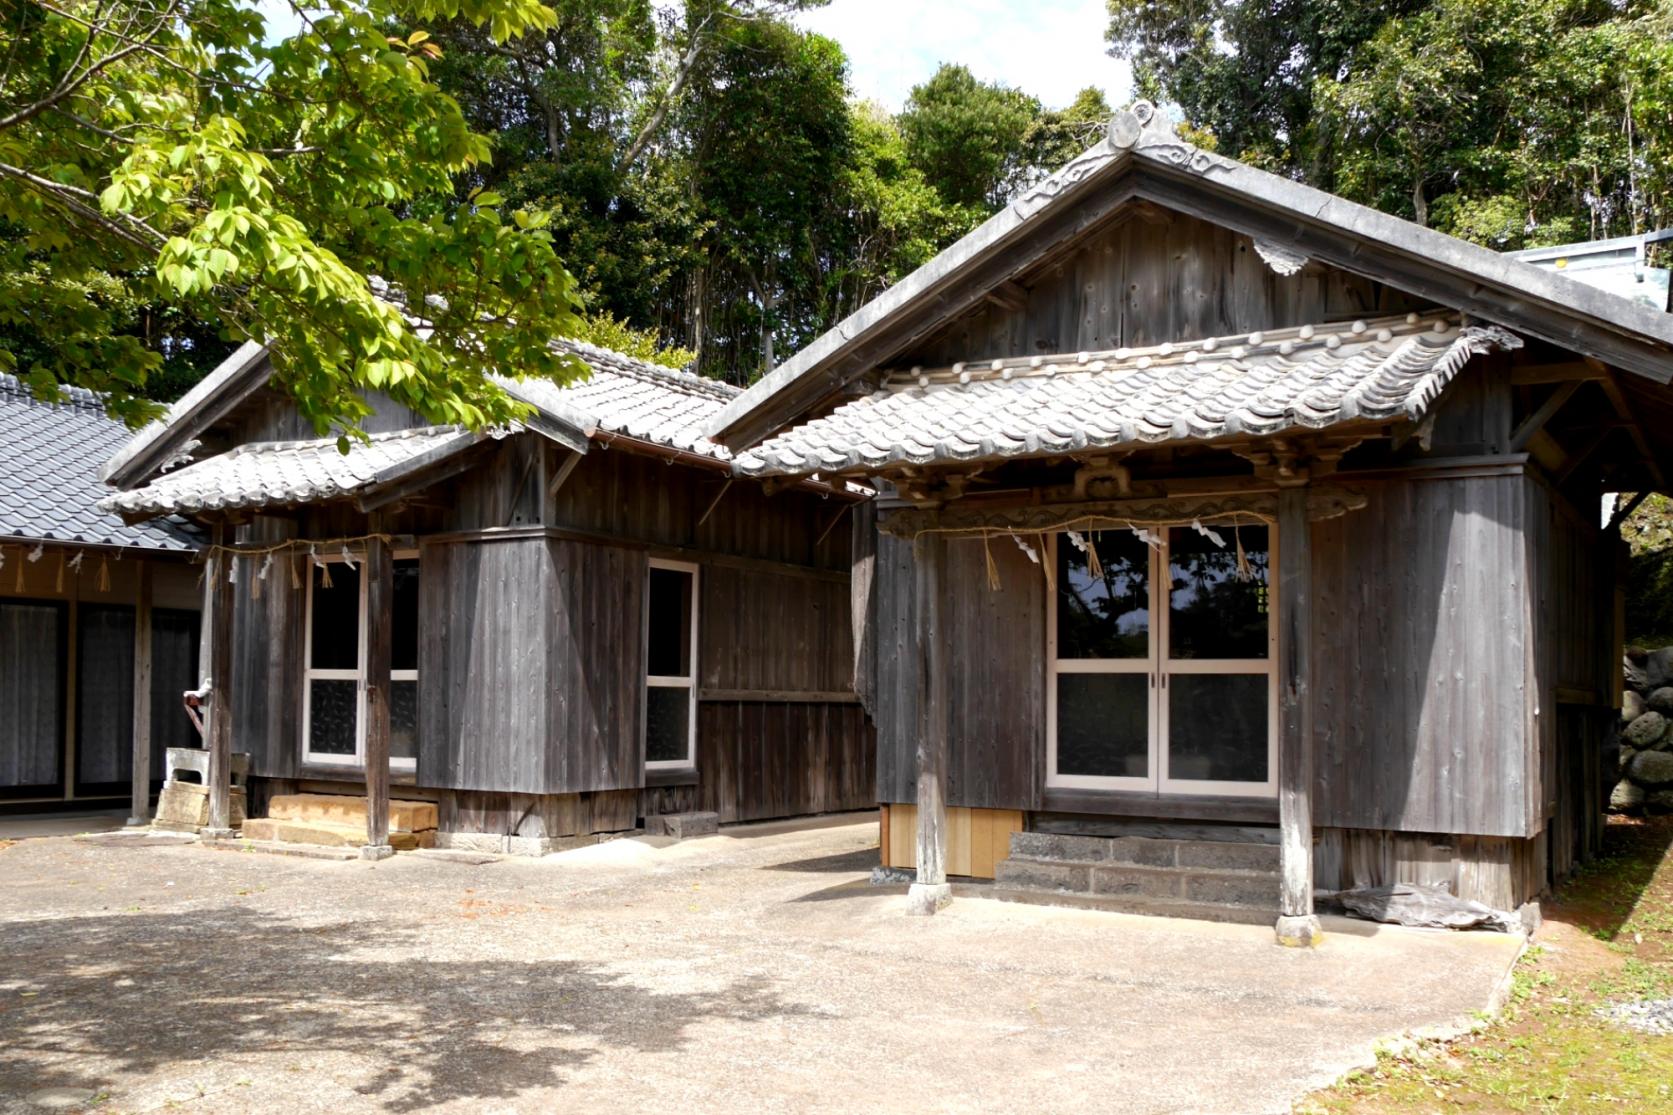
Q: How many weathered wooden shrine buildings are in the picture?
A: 2